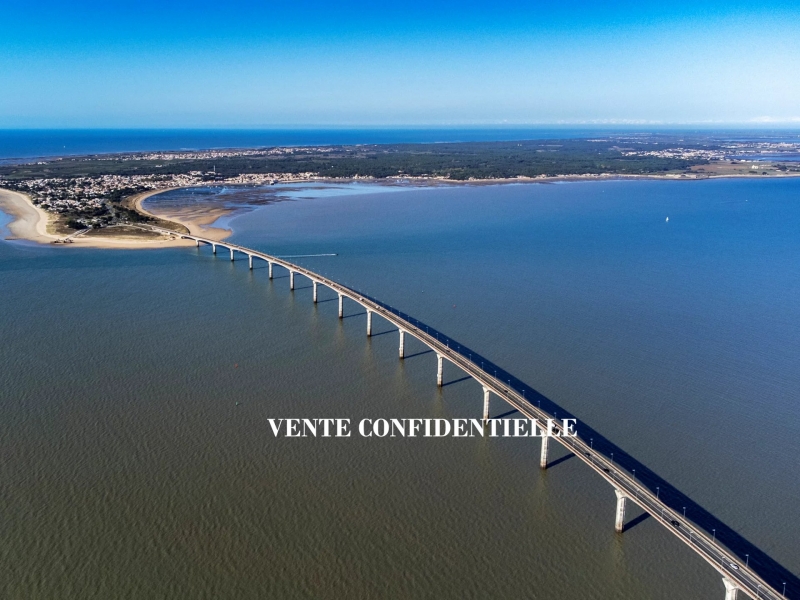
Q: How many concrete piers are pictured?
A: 15